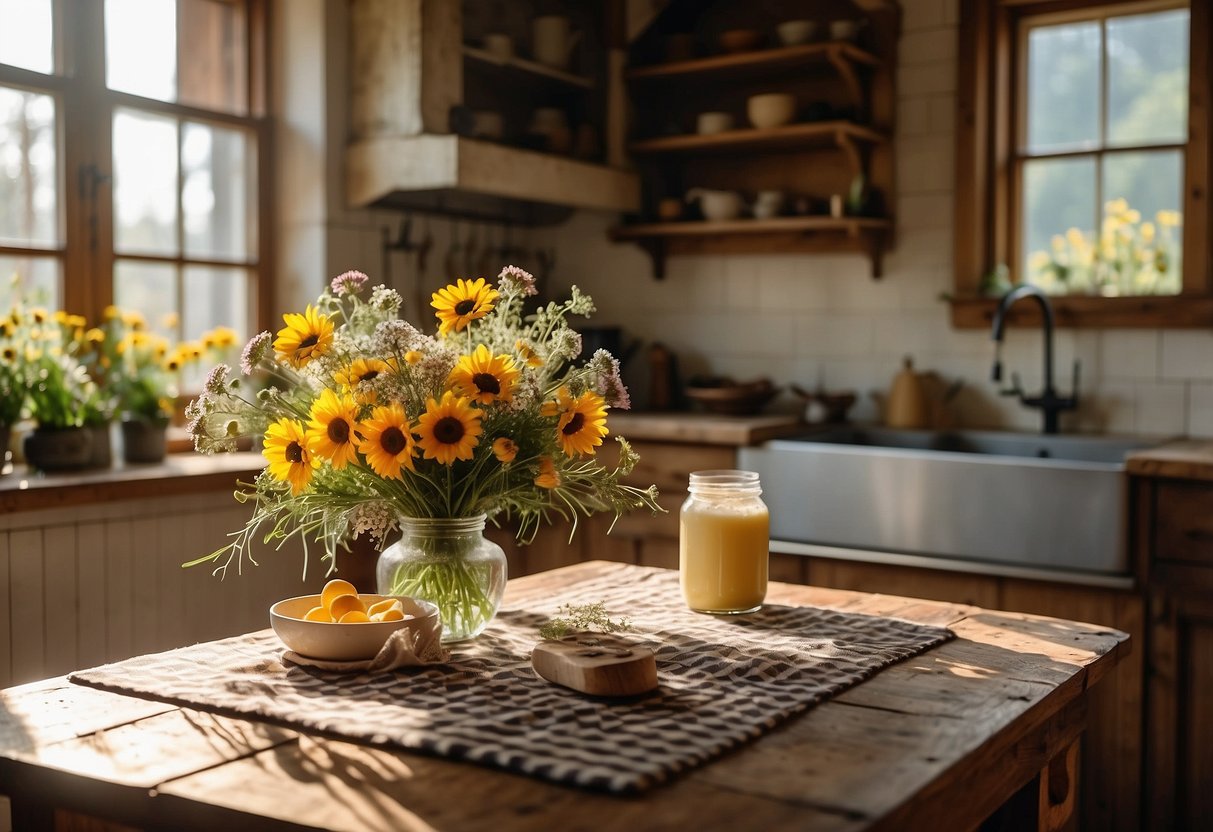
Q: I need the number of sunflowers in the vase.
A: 9